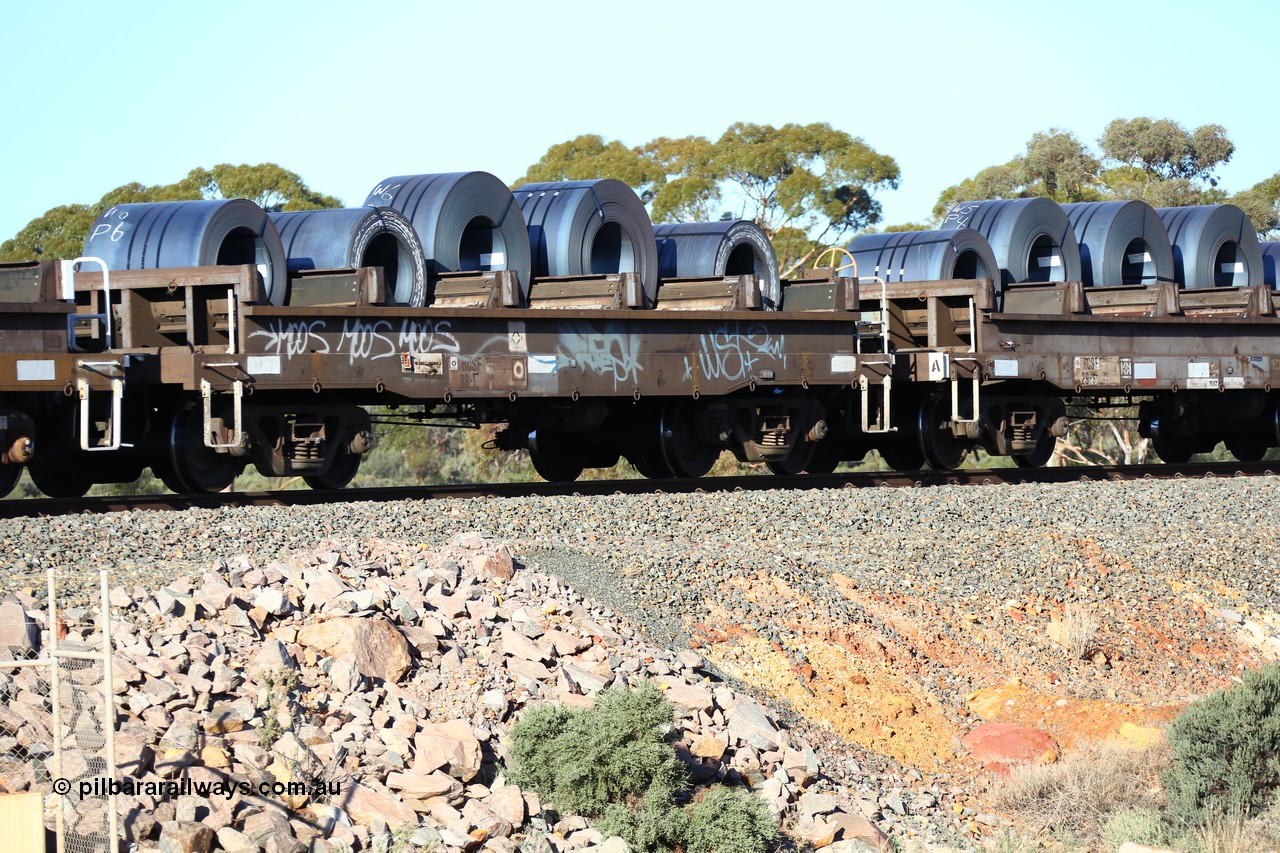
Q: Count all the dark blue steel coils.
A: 10